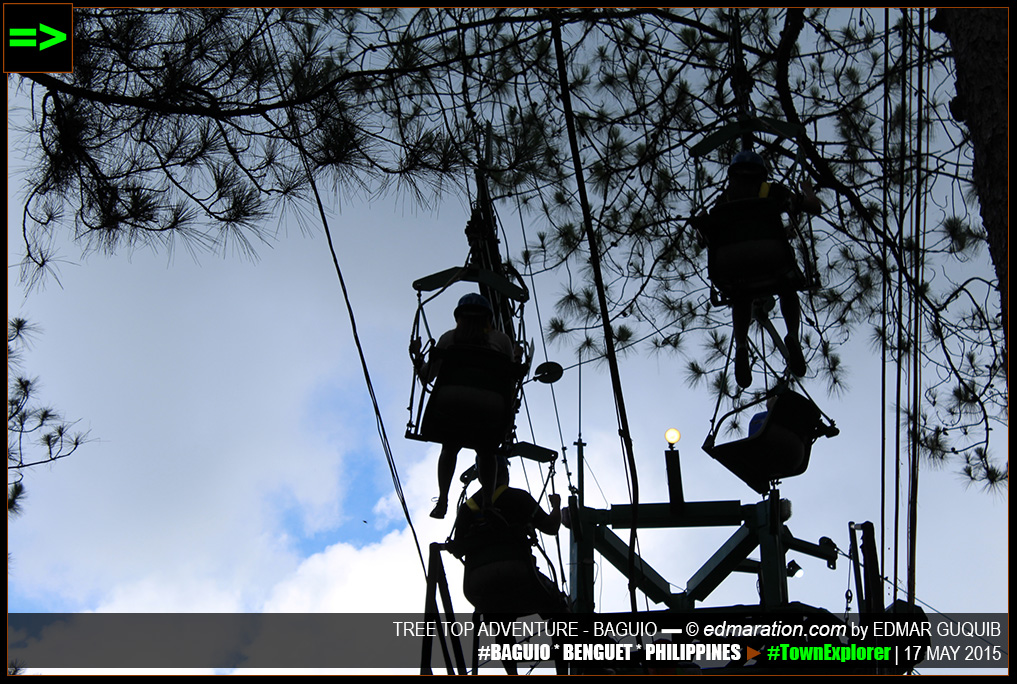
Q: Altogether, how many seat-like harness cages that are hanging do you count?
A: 4